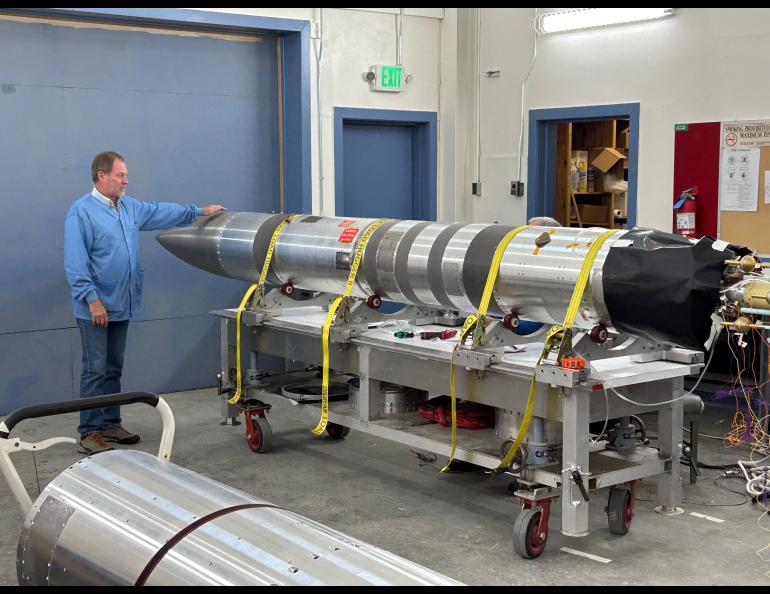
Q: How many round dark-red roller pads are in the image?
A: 4